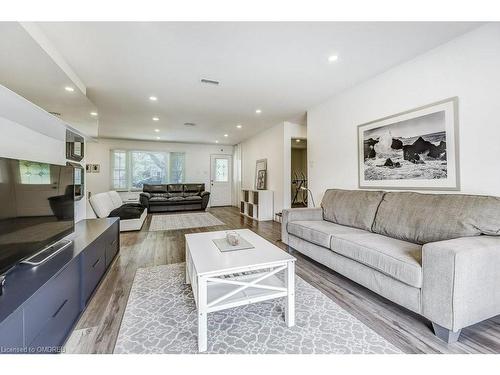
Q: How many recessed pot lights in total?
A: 12